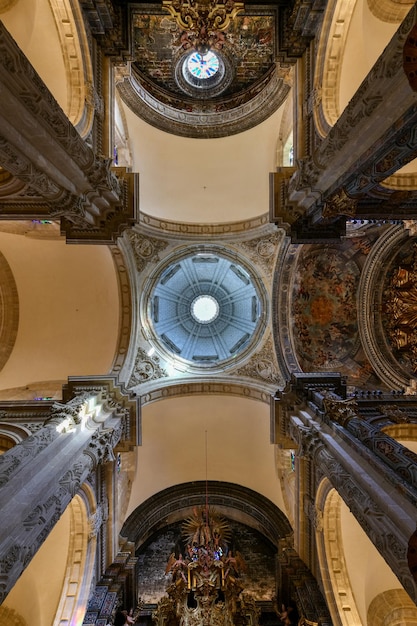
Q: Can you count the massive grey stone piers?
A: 4